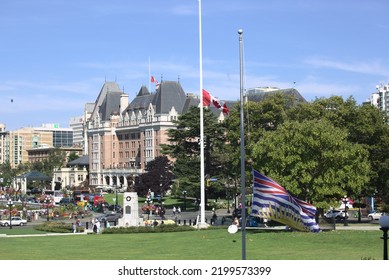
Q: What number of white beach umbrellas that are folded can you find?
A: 0